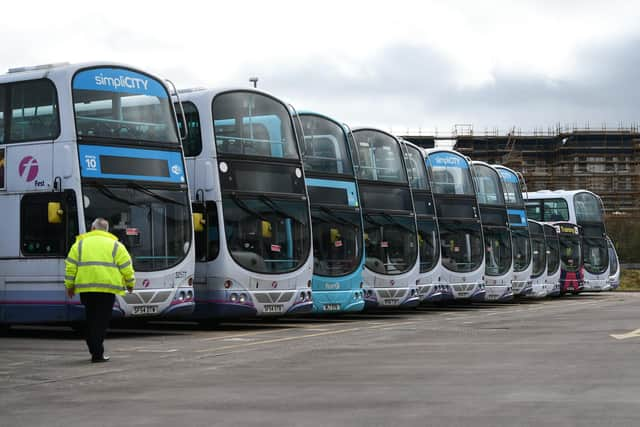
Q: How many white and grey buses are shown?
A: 11